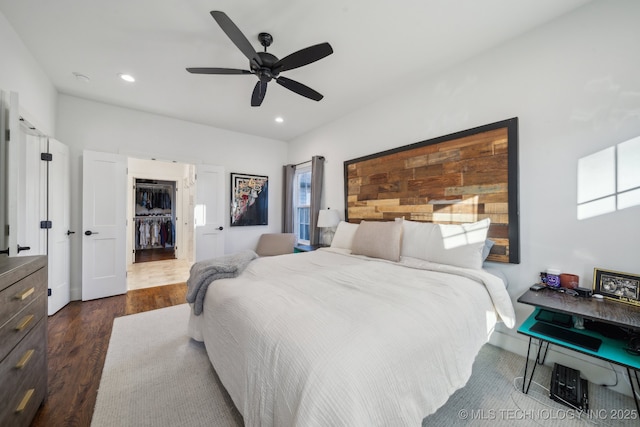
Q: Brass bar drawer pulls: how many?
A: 4